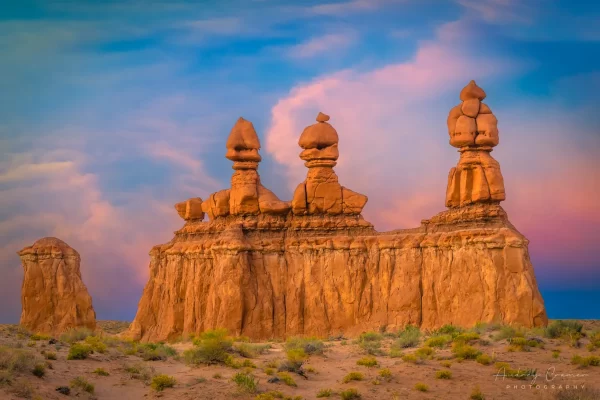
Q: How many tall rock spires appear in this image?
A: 3